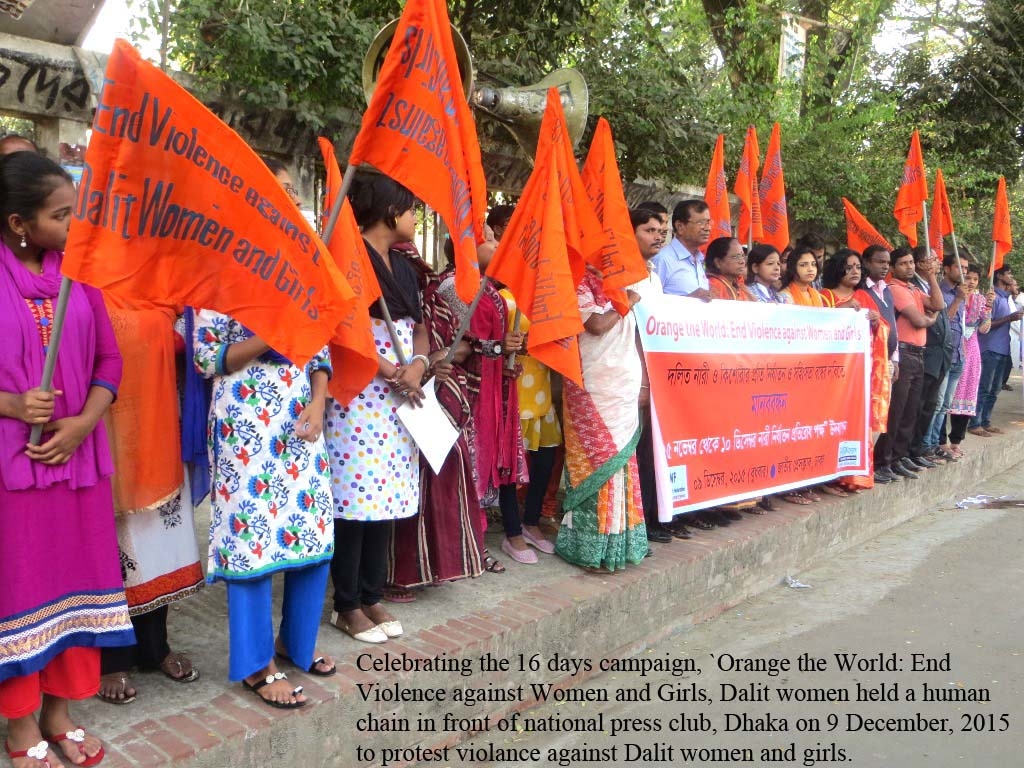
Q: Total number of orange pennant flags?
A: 13